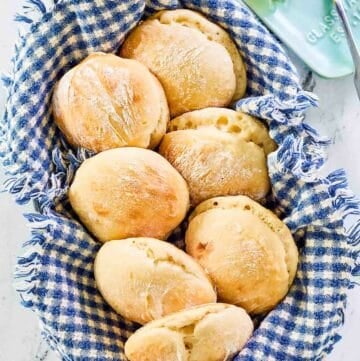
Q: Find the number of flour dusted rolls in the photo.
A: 7